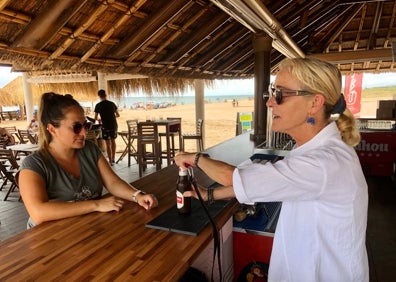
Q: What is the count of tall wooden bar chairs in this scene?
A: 4